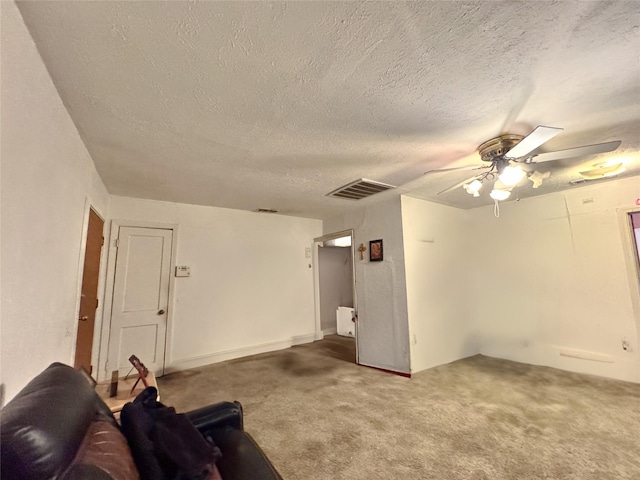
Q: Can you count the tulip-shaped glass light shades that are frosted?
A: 4